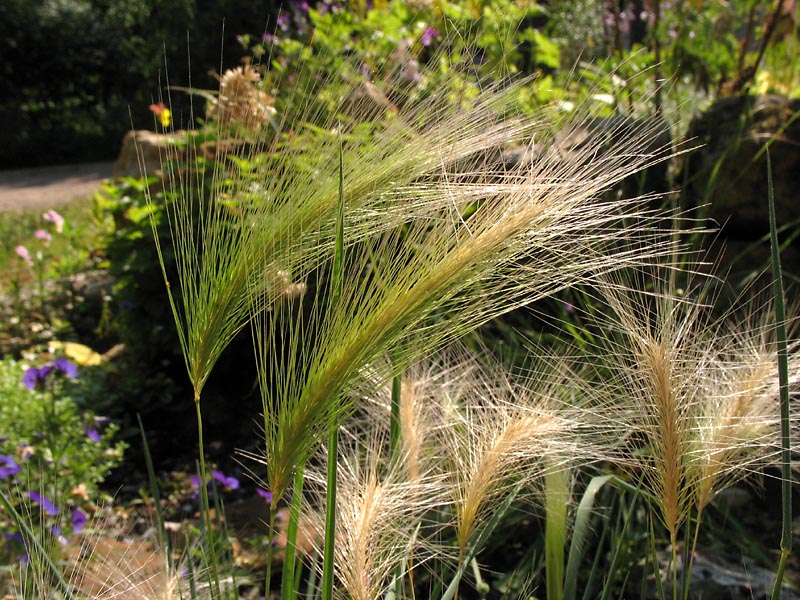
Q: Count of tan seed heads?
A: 5